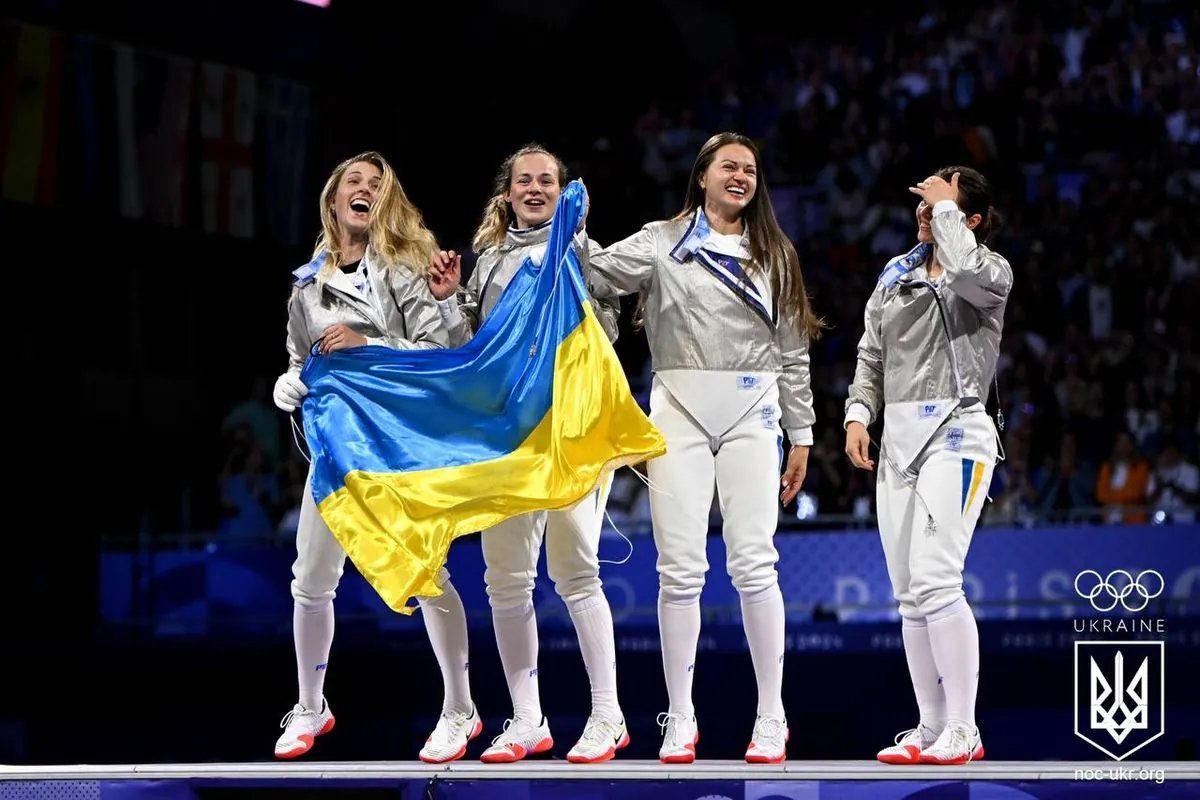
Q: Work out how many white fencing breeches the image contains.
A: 4